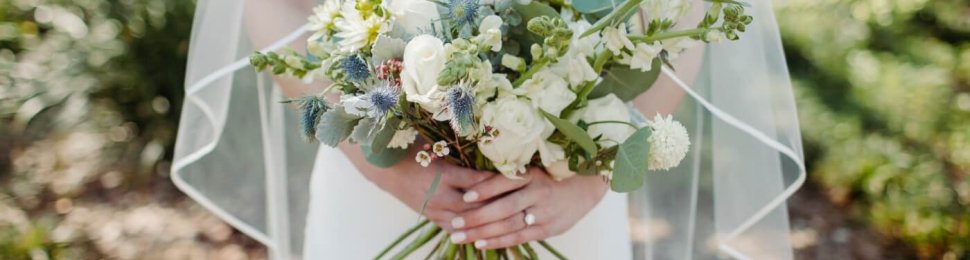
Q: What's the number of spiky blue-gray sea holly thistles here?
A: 5